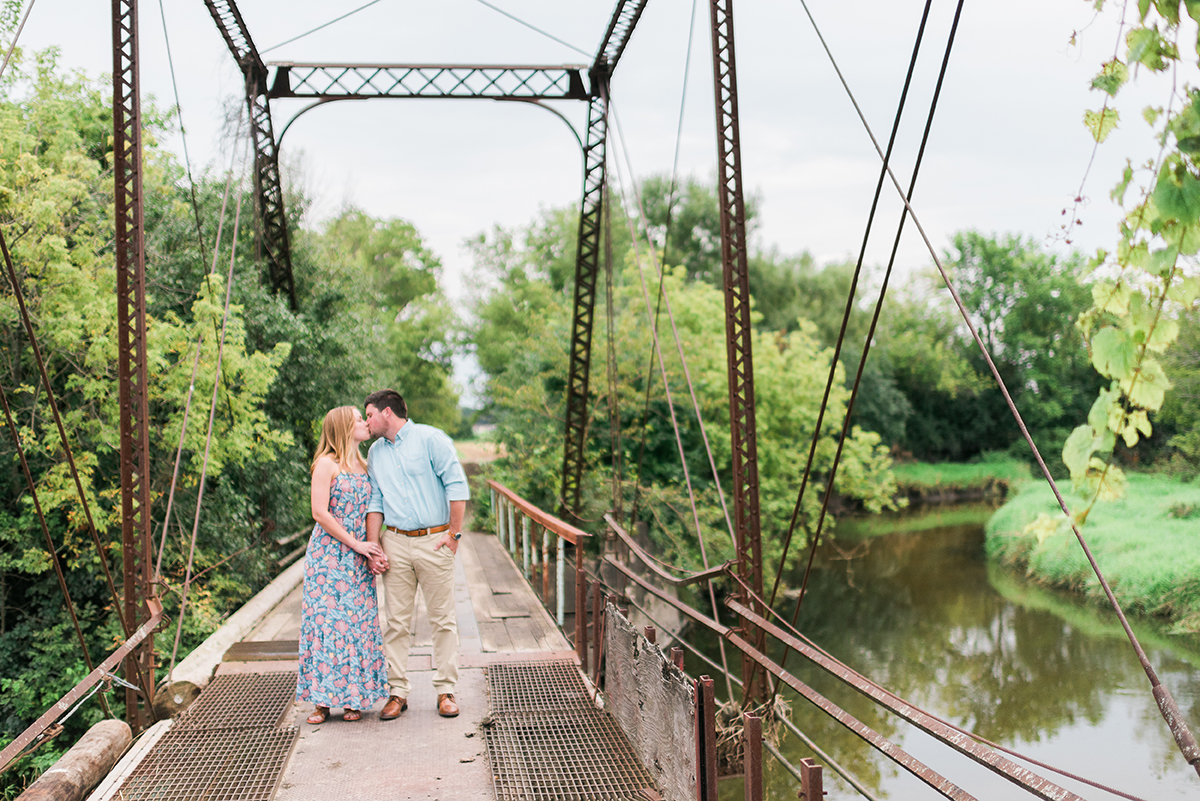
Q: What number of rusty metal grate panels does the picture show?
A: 4